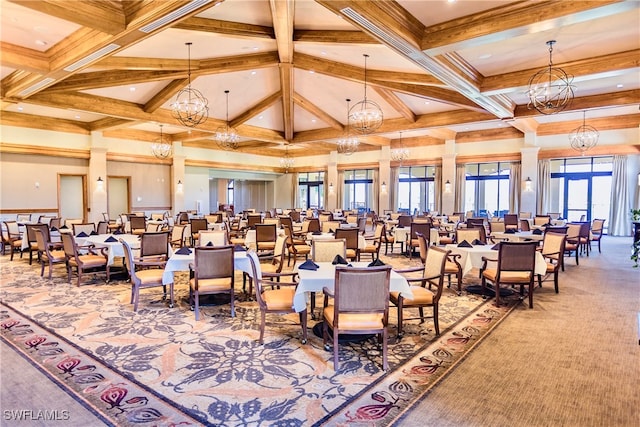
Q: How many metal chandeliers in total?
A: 9